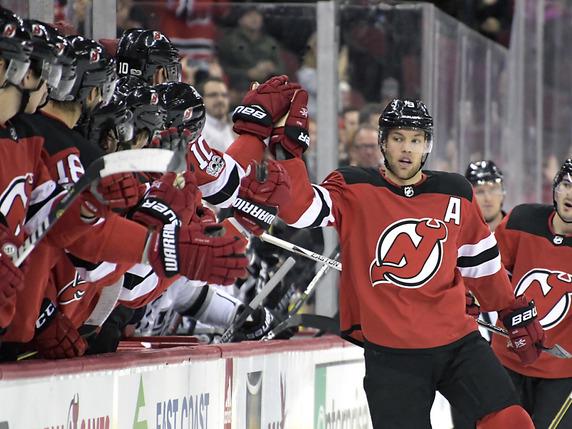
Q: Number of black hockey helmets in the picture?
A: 12